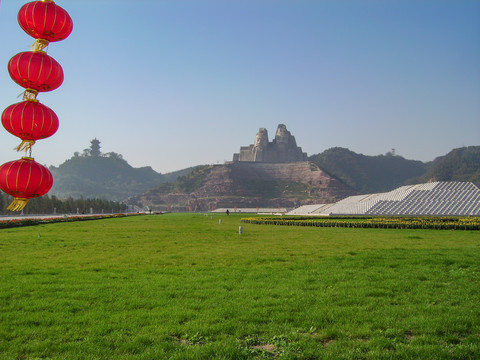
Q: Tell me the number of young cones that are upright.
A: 0